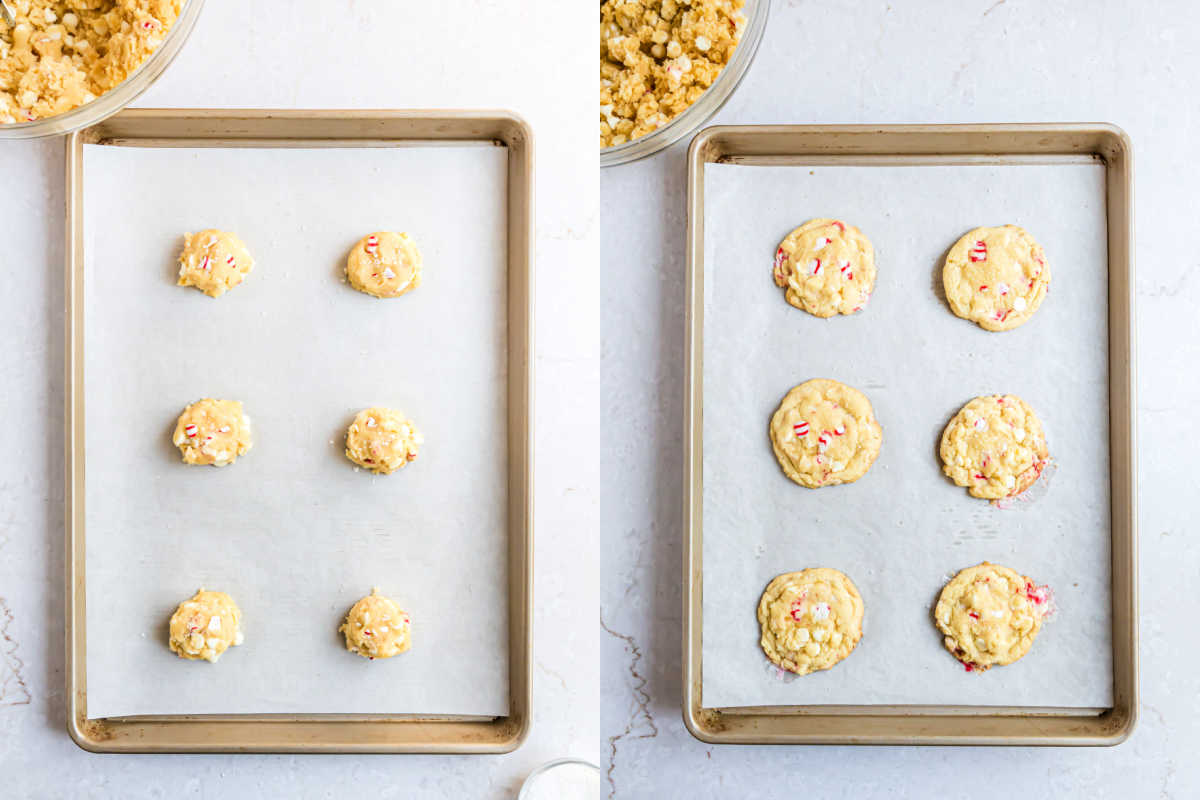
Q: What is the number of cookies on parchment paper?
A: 12